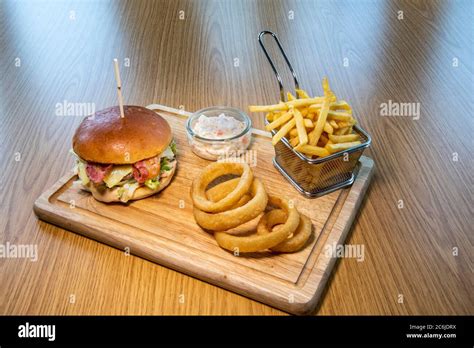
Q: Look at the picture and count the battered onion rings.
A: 4